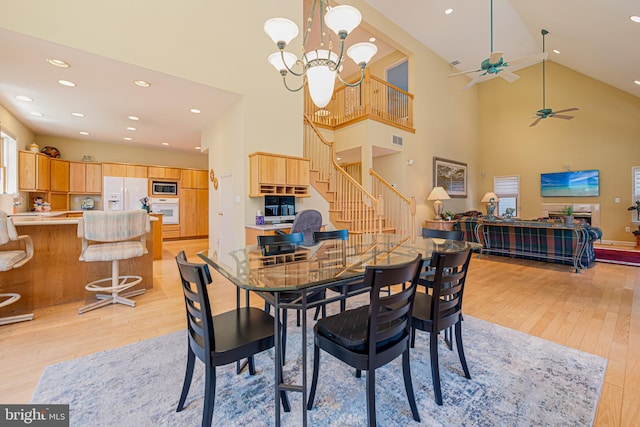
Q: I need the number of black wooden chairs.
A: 6